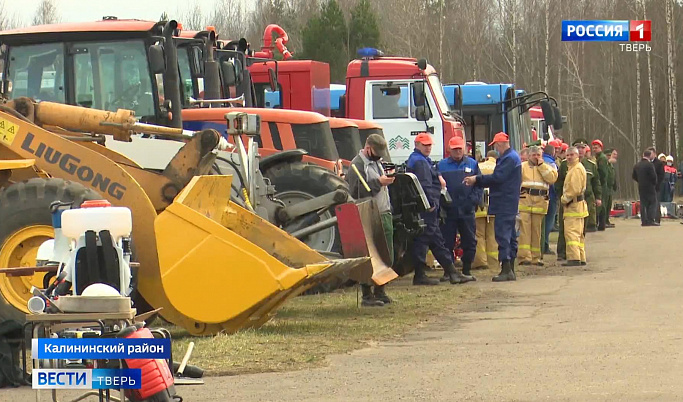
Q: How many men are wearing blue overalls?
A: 3